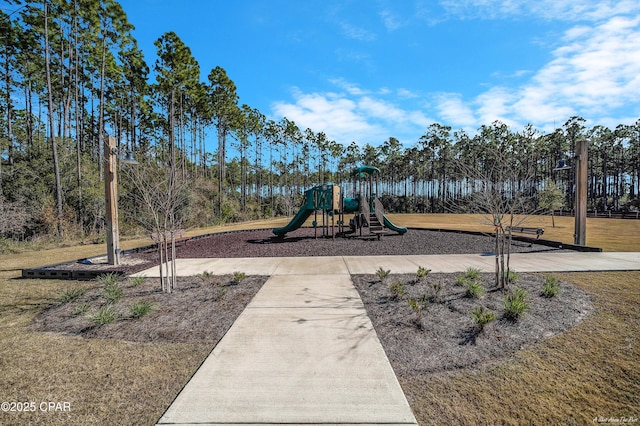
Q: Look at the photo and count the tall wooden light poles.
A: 2